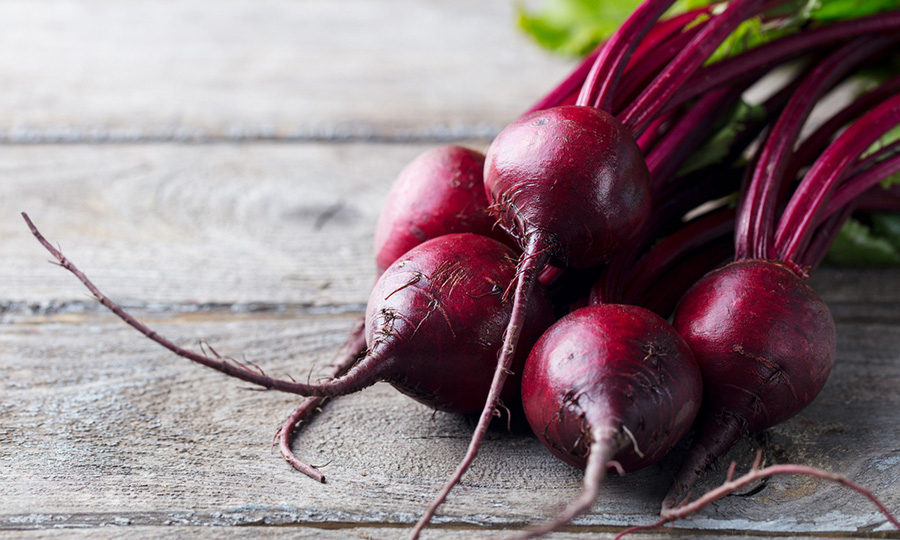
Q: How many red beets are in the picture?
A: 5